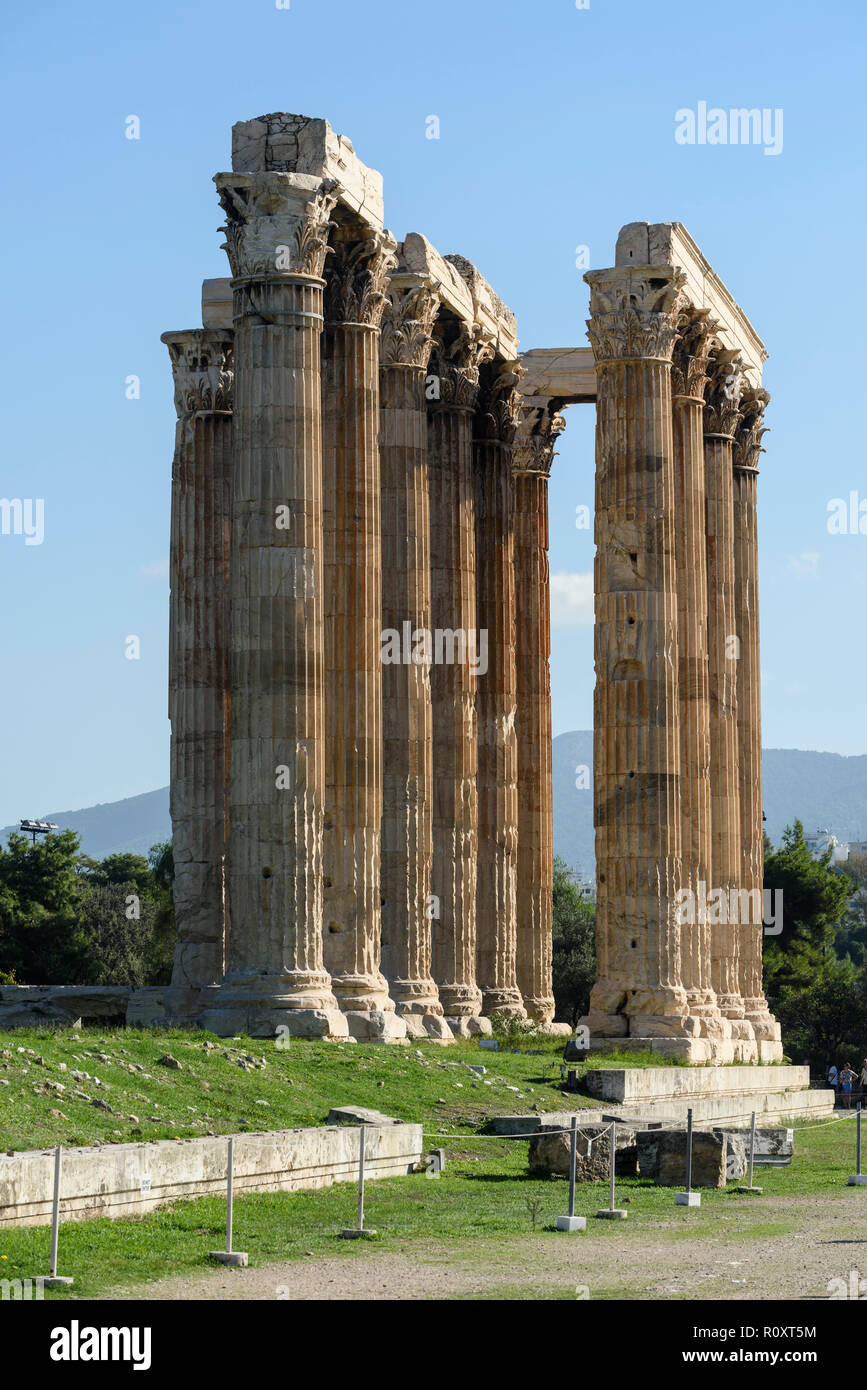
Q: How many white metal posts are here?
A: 8